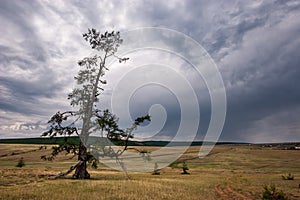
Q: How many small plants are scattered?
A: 5